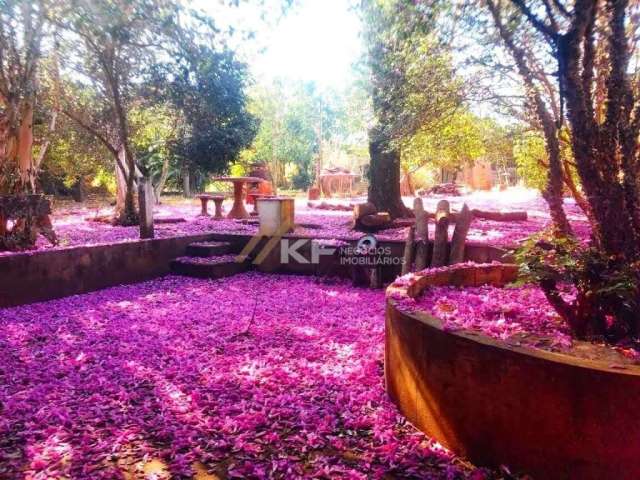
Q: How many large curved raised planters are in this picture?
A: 1